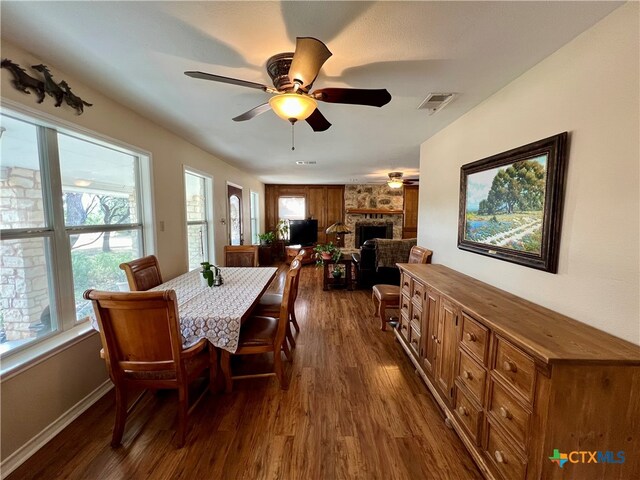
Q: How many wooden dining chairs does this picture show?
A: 6